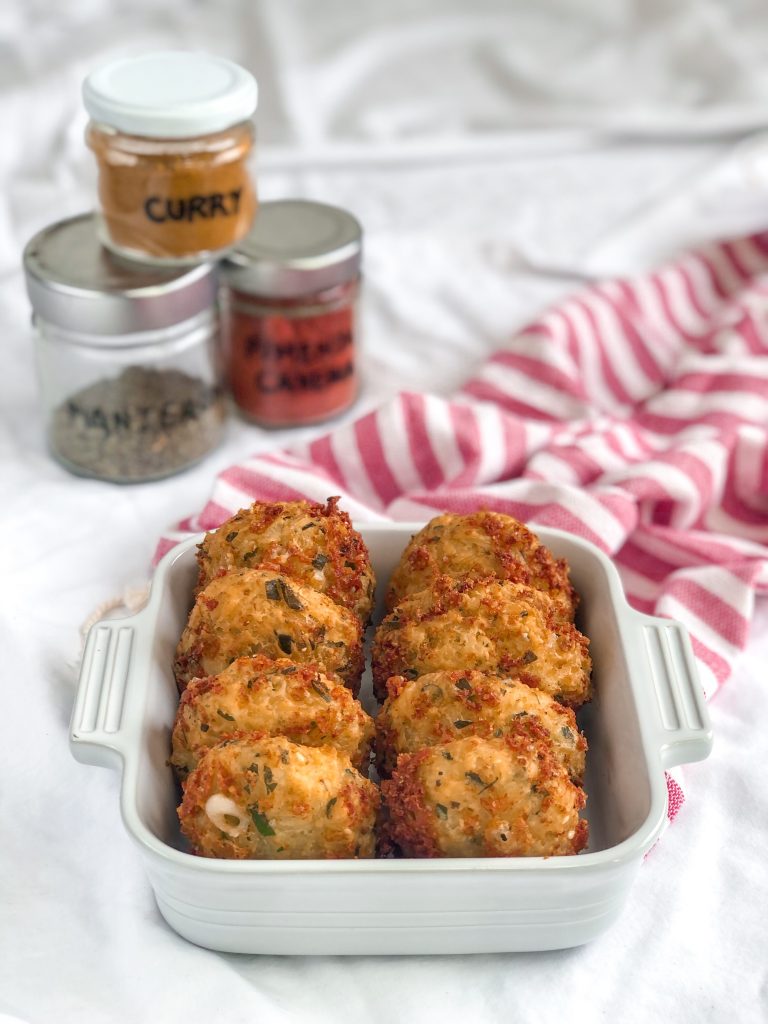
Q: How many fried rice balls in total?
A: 8